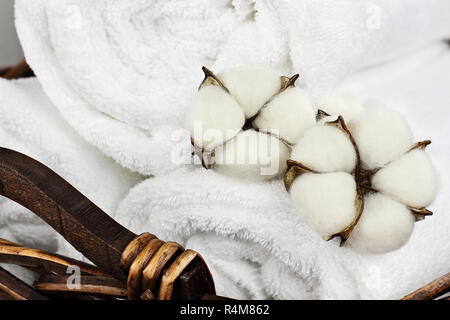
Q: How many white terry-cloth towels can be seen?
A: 3